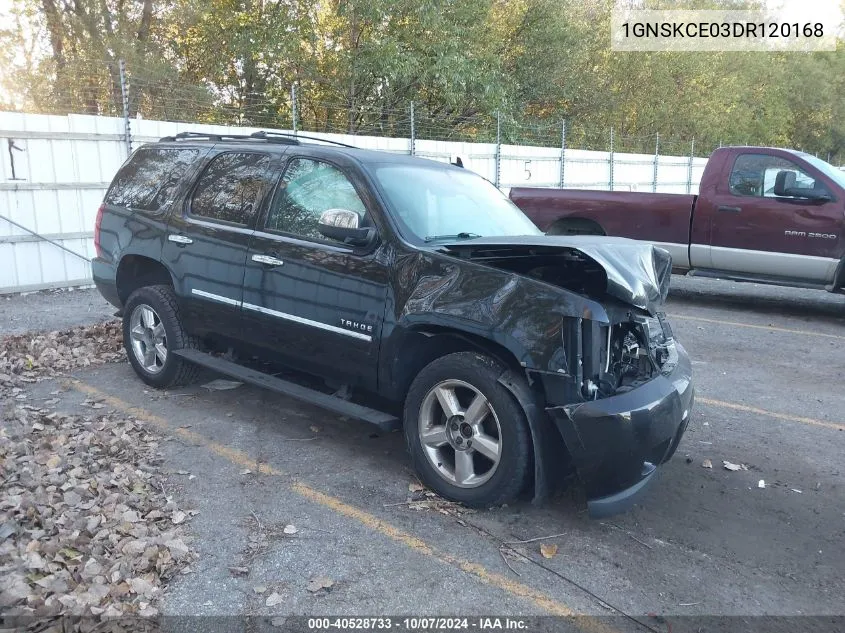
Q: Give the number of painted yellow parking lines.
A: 3